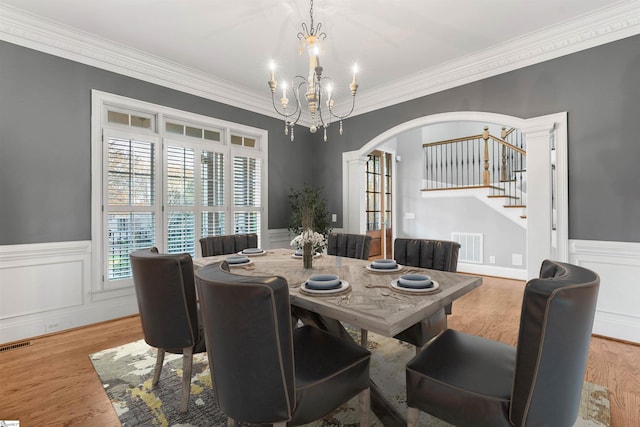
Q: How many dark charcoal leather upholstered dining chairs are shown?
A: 6